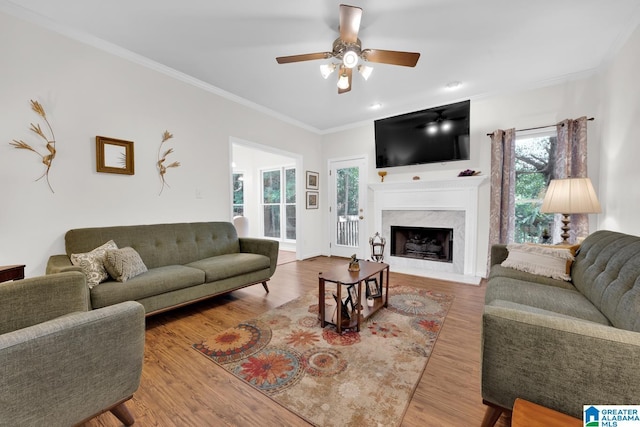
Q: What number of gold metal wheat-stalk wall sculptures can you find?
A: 2